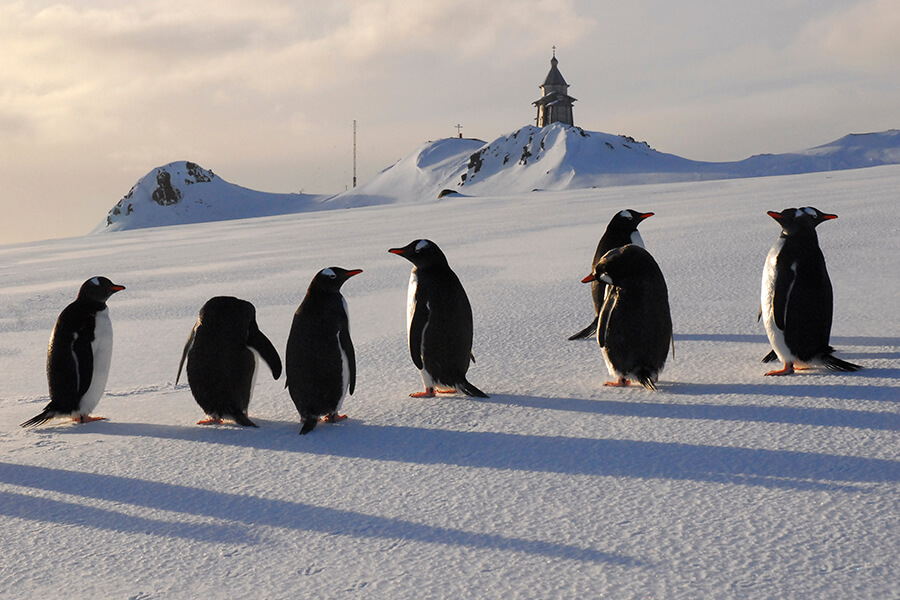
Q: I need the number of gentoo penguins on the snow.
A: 8